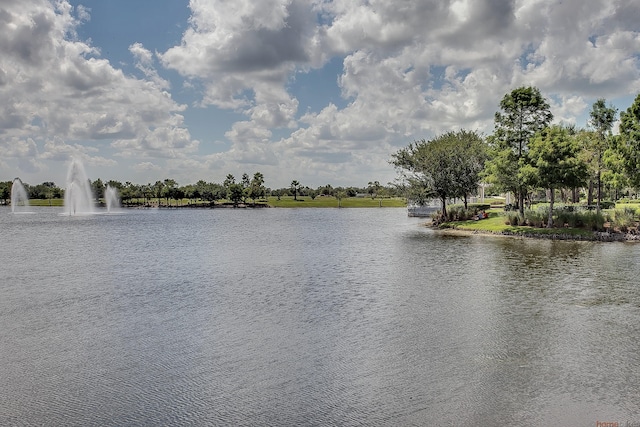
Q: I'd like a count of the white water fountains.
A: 3